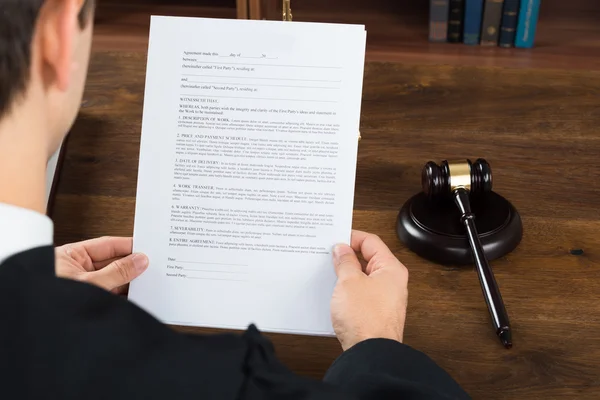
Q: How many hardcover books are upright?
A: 6